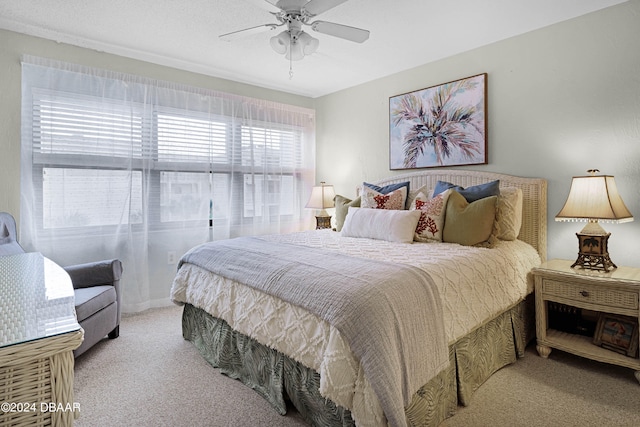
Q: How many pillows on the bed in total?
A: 9